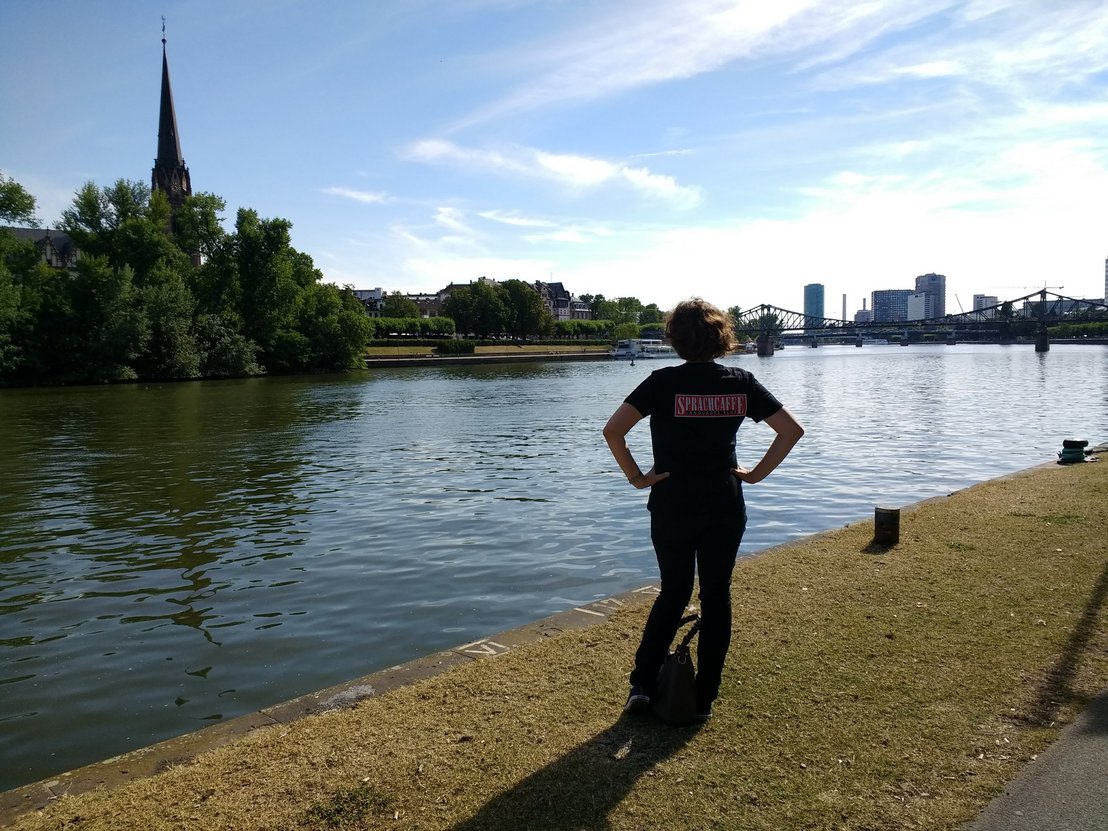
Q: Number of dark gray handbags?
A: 1